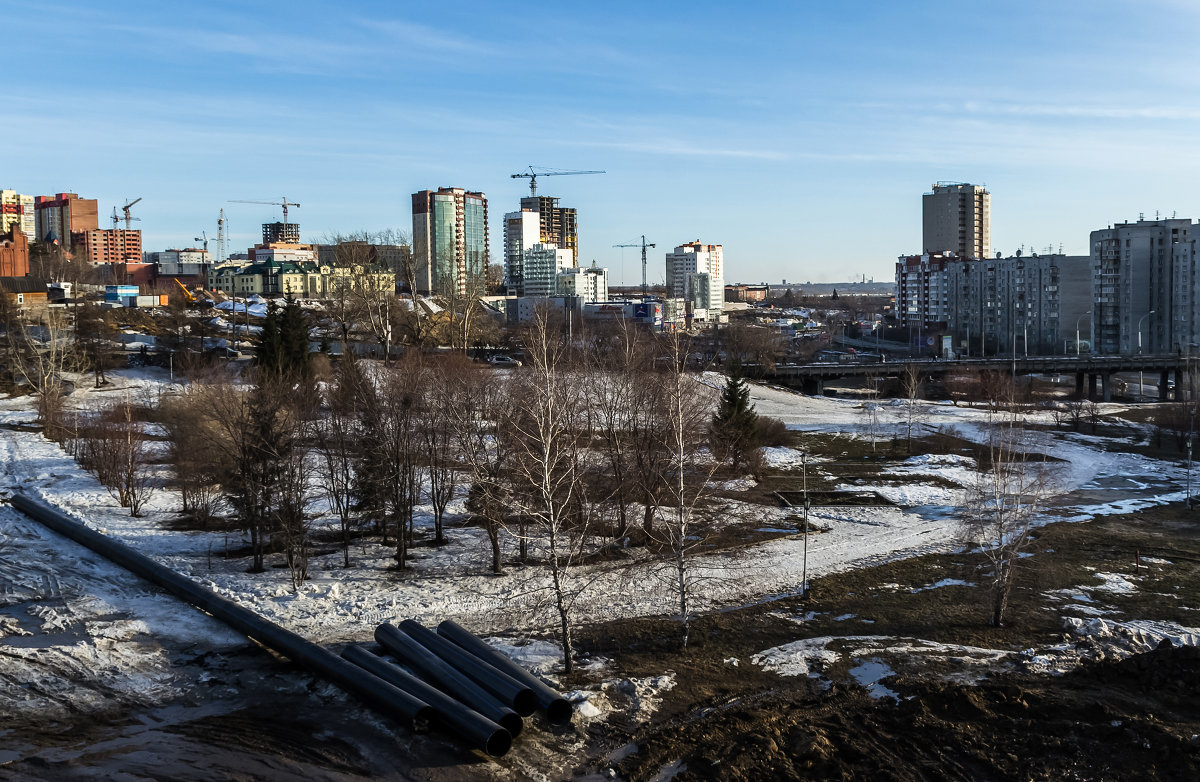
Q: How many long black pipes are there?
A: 5